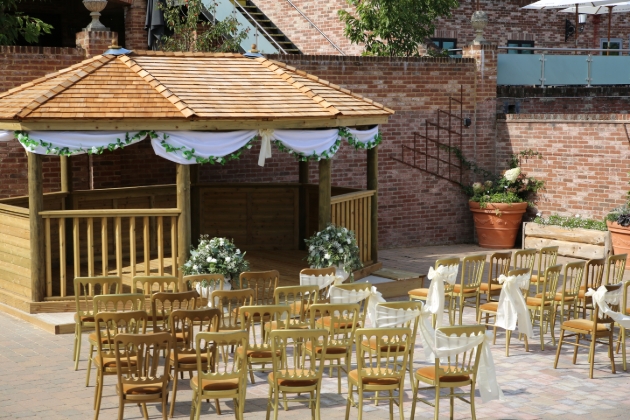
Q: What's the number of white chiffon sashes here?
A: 7